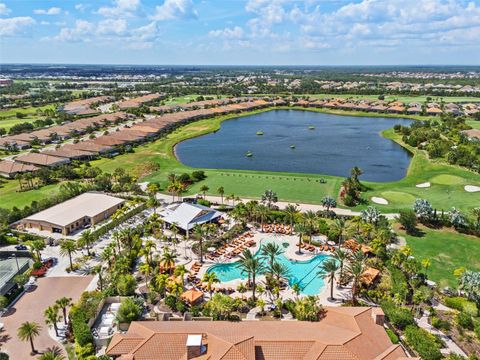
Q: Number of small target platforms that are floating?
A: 4